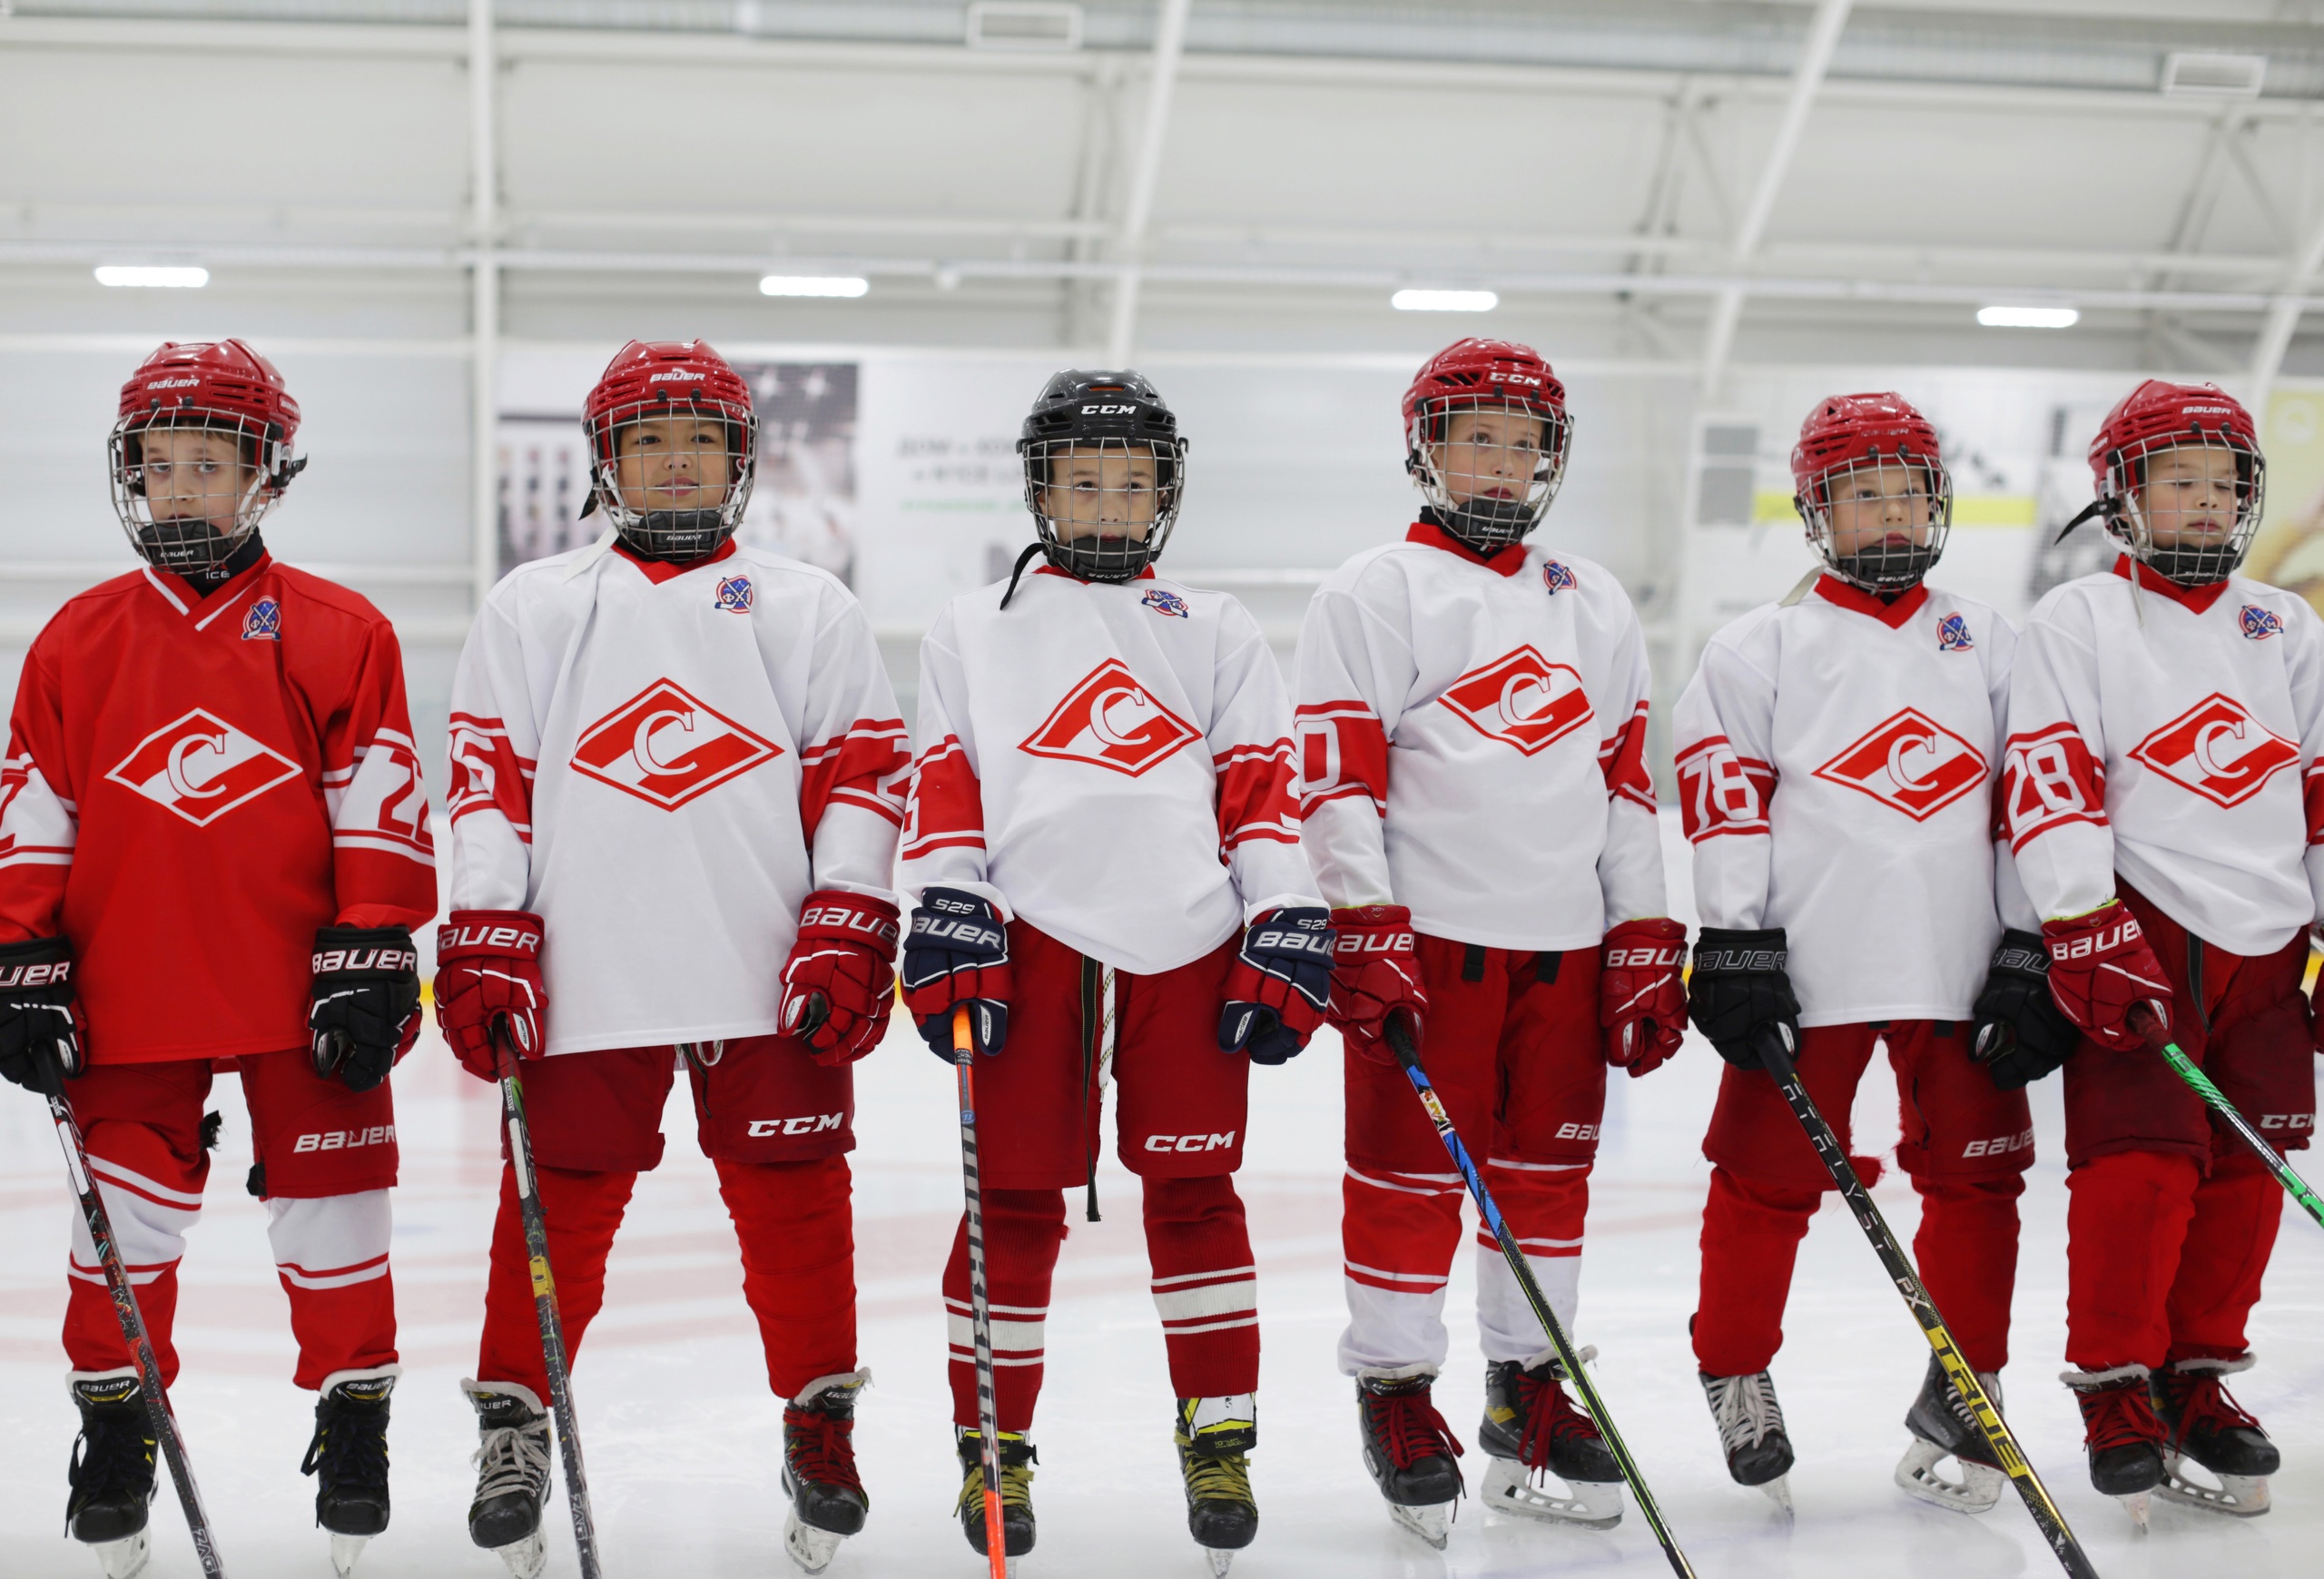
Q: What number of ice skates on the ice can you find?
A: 12